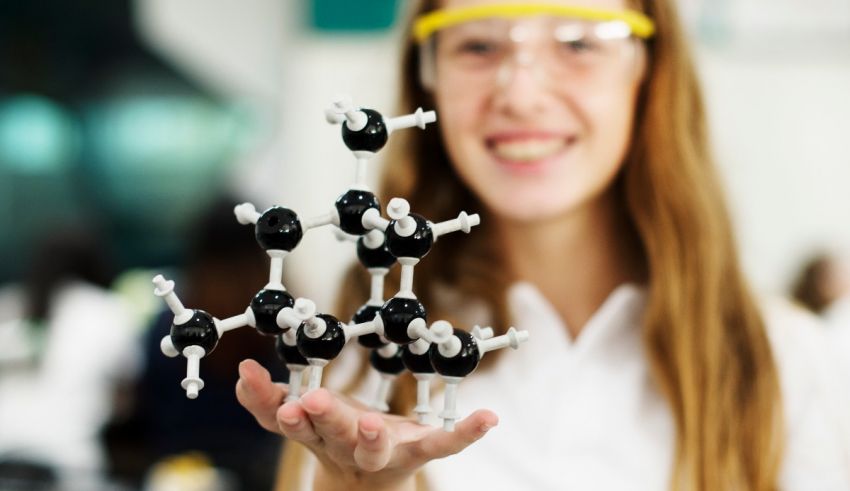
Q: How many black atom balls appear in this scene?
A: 14